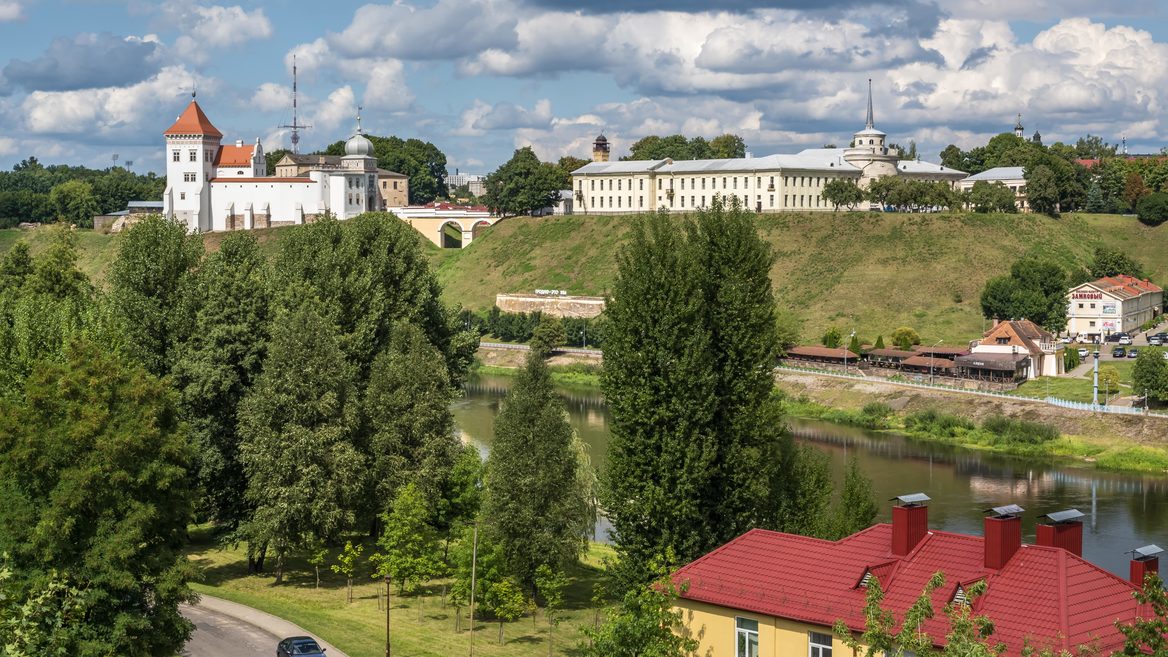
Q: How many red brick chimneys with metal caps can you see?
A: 4